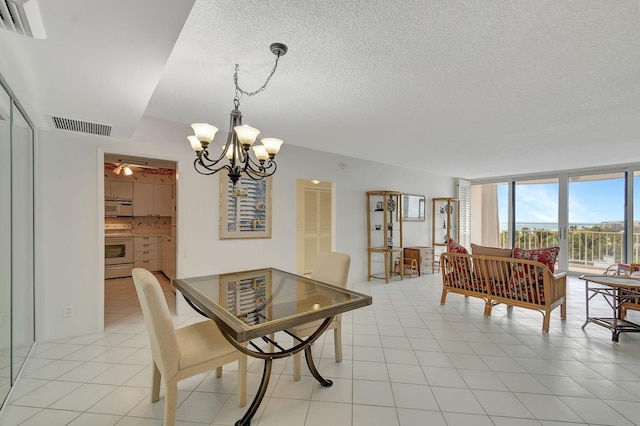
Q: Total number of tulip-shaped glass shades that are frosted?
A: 6